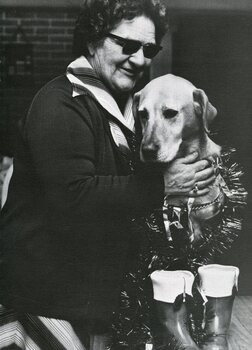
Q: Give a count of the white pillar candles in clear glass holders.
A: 0